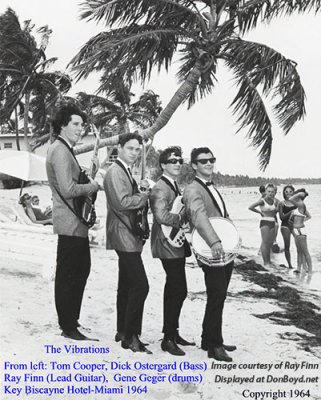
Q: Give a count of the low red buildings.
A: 0